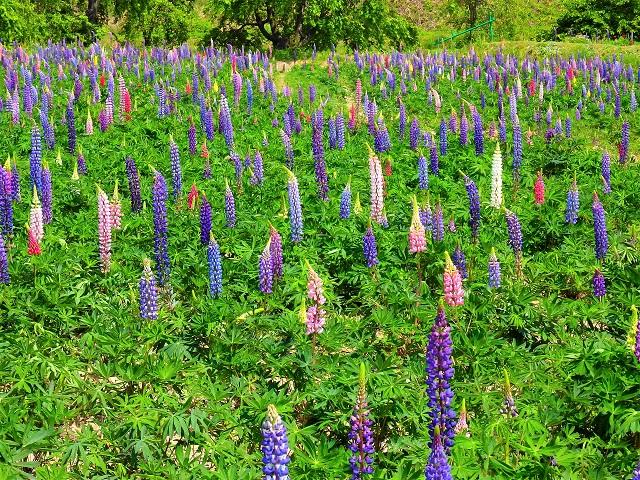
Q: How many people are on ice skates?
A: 0